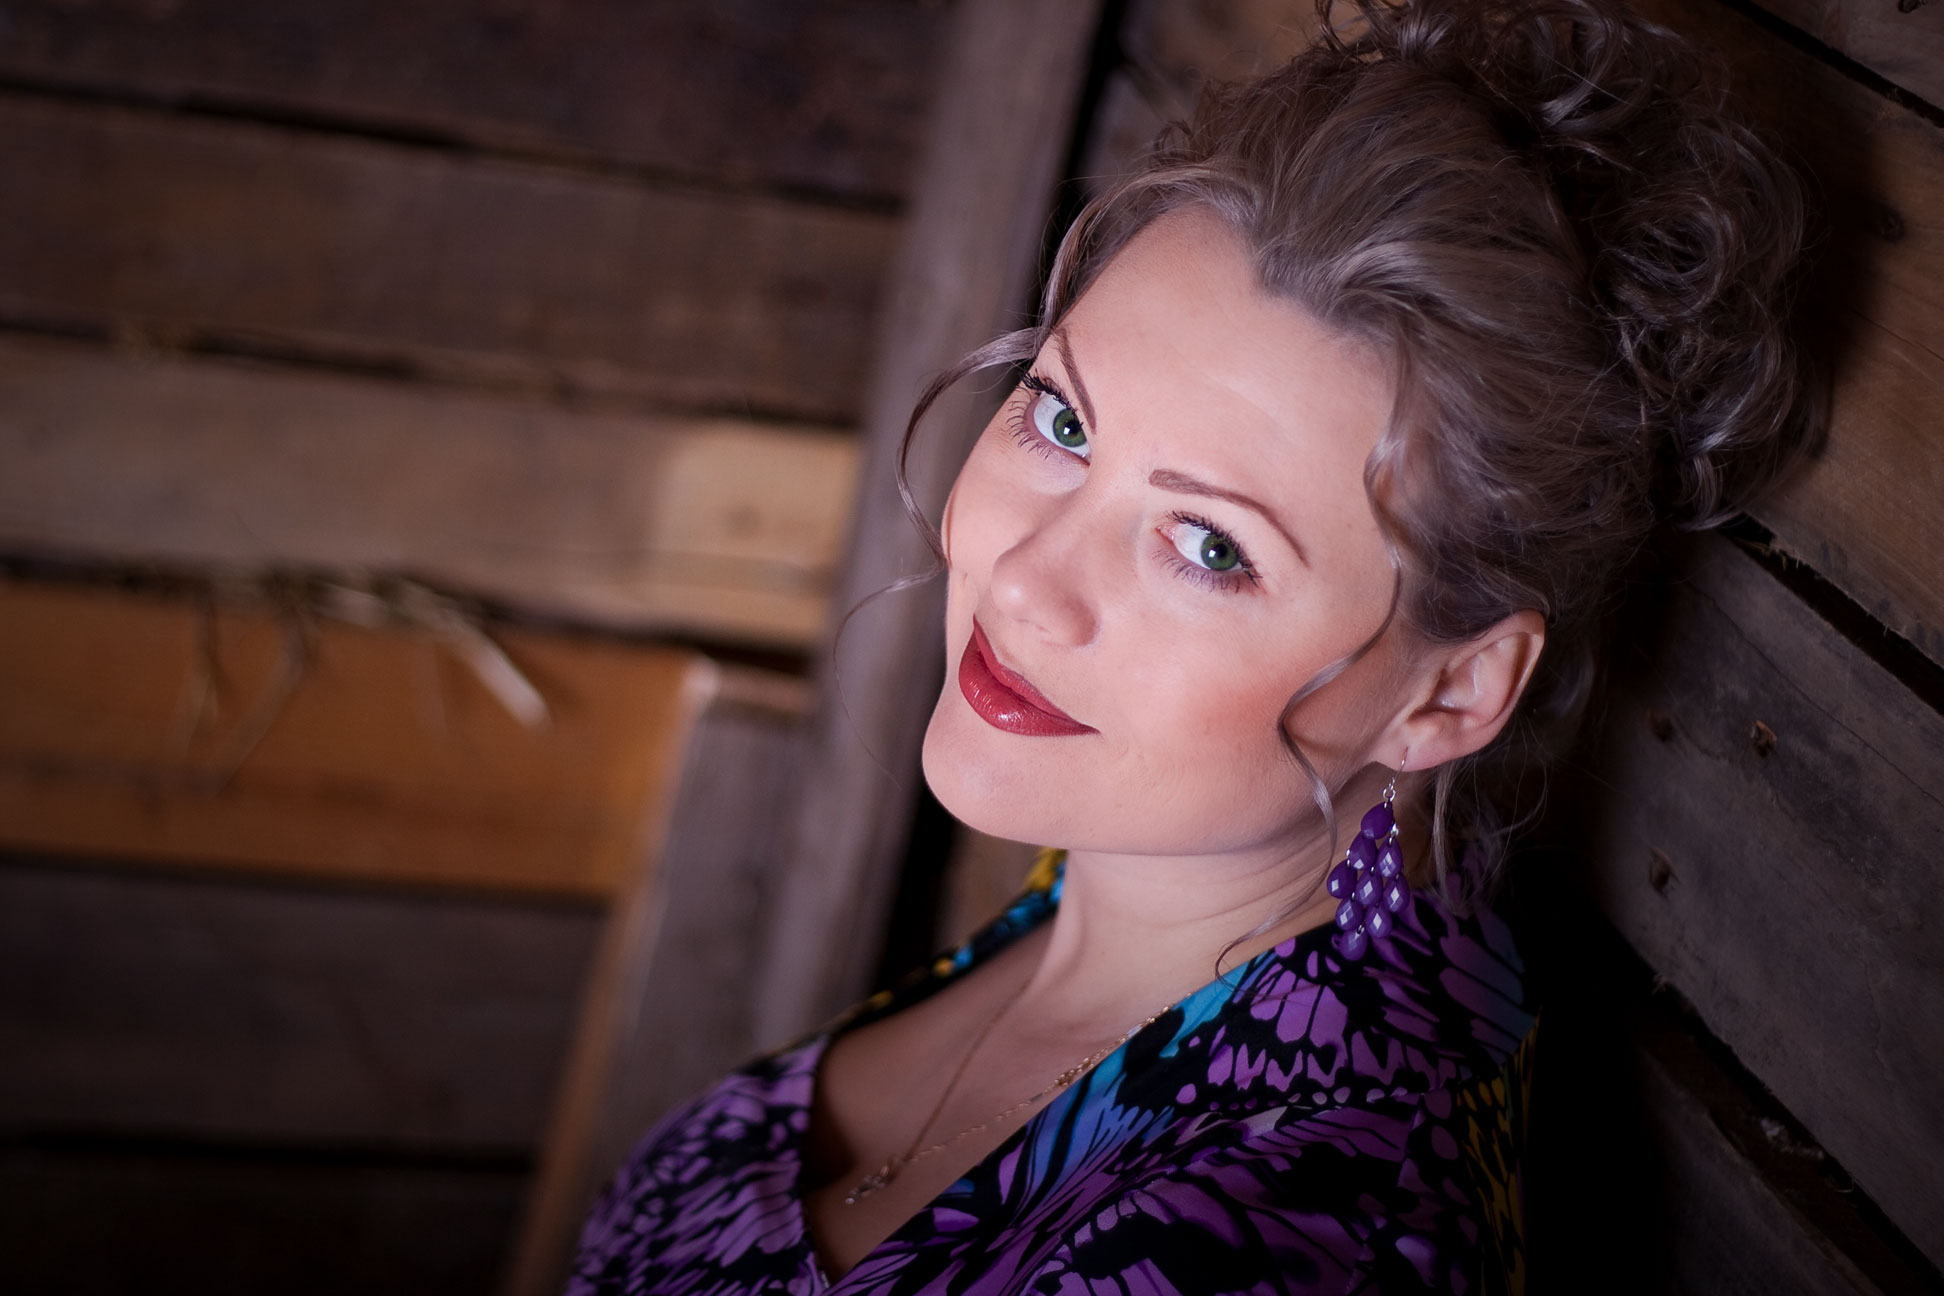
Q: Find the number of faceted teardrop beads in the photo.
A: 9